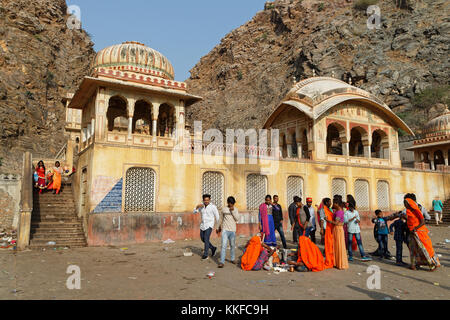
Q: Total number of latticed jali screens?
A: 7